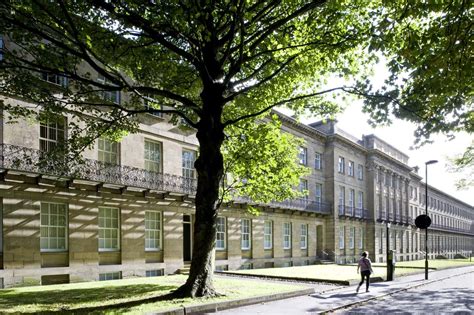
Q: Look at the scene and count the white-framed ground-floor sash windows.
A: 11